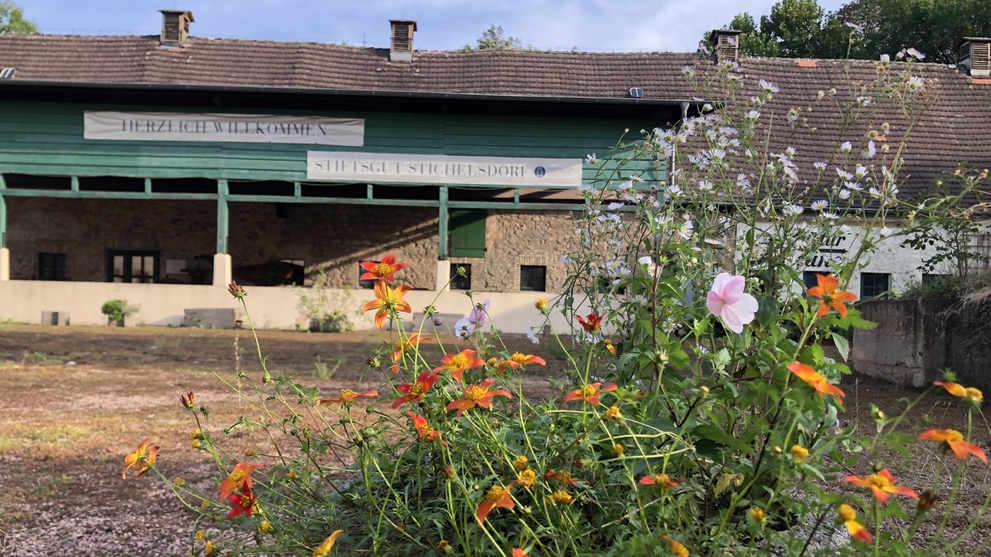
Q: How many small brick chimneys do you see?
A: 4